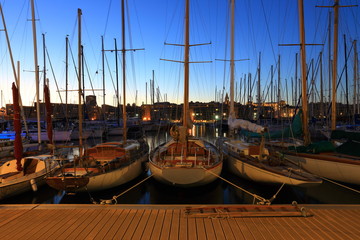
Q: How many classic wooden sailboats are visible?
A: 5